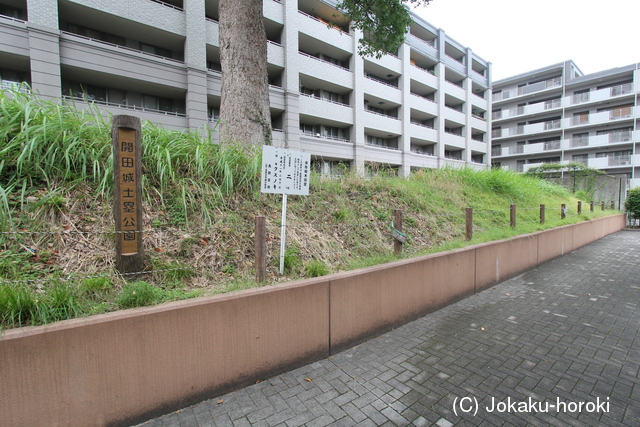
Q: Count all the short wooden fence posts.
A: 10